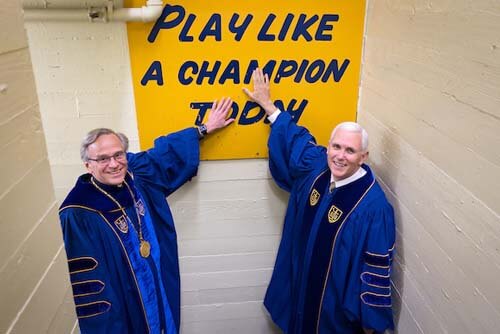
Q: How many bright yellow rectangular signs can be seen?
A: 1